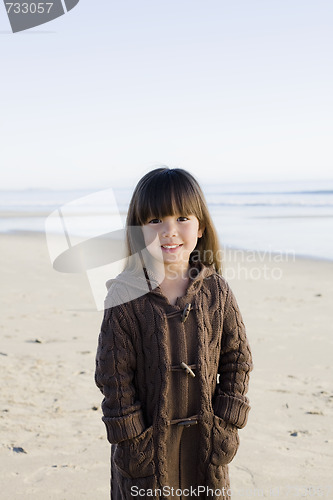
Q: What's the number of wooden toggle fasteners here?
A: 3